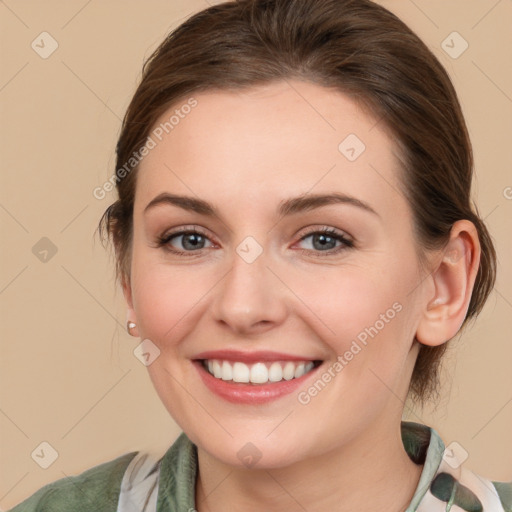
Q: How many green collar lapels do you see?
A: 2